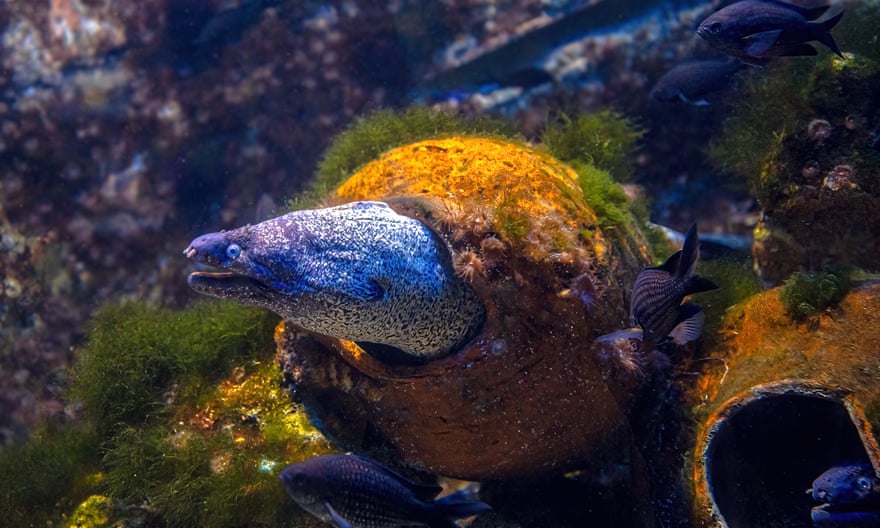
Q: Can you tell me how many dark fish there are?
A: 4